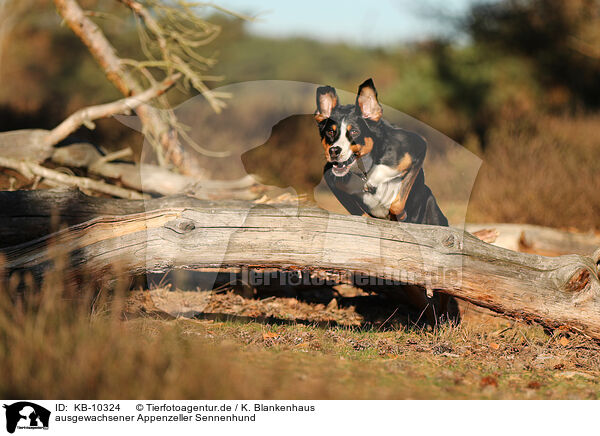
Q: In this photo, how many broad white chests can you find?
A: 1